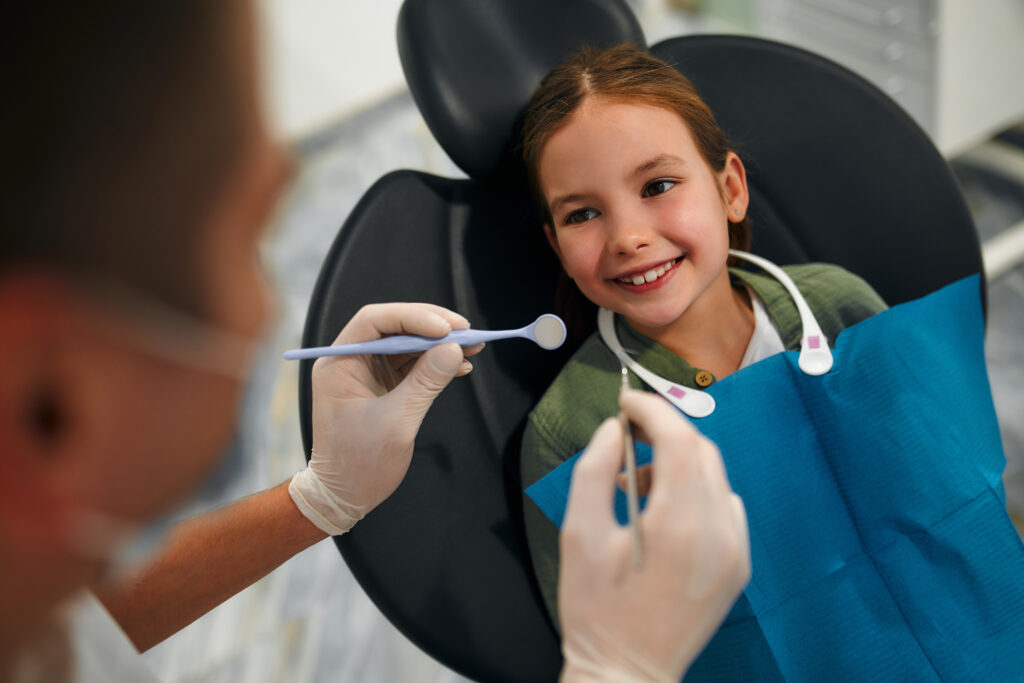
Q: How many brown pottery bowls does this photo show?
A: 0